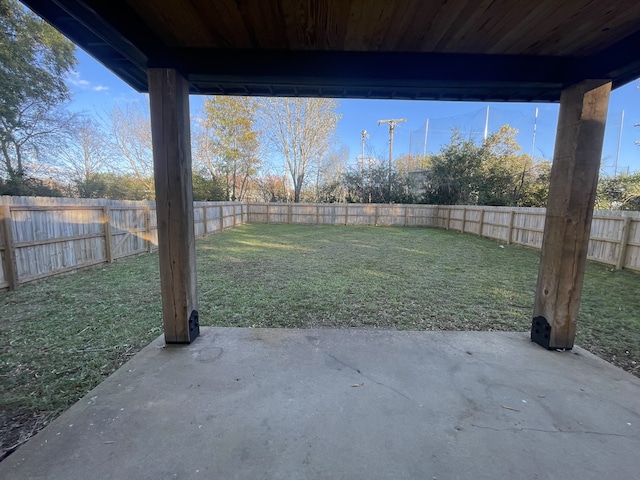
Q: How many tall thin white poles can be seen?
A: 4